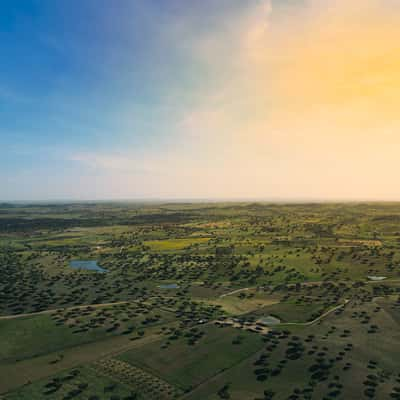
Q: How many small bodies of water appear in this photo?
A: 4